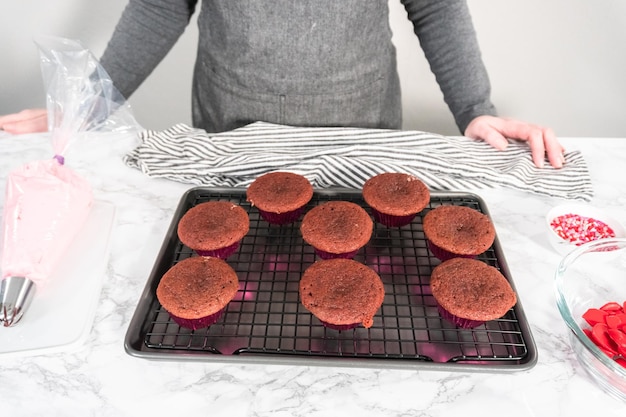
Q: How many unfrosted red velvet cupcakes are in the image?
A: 8